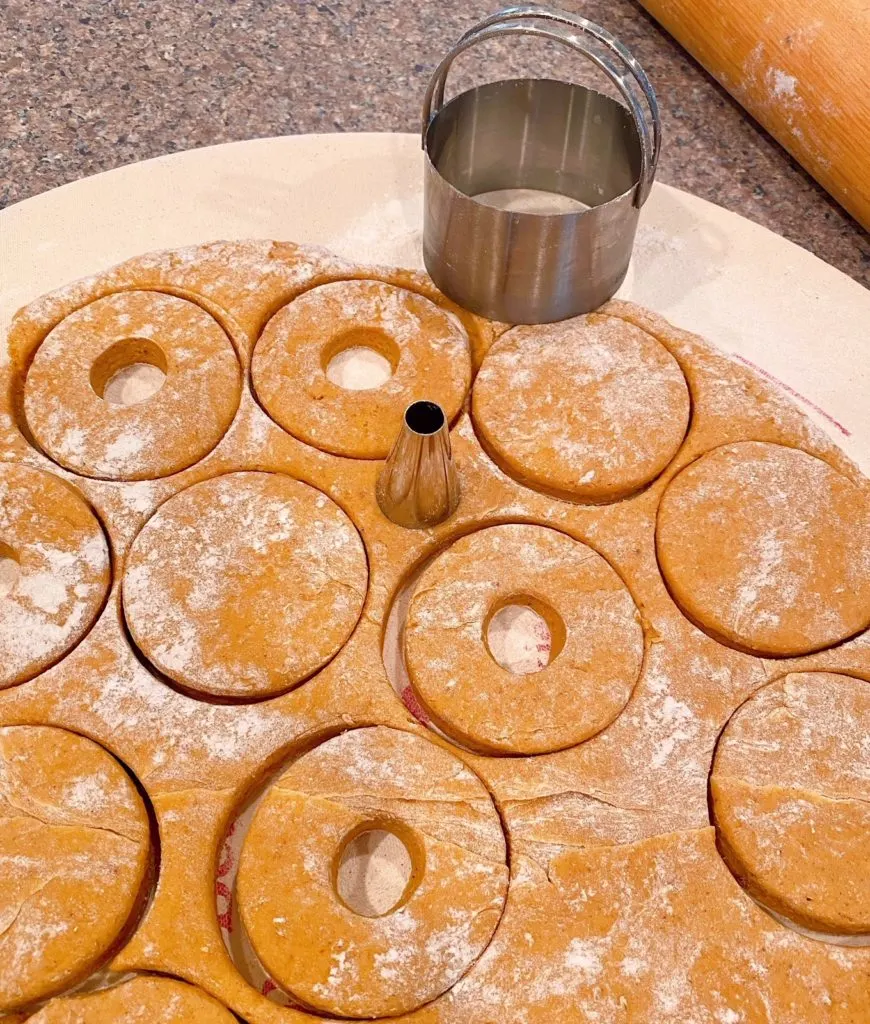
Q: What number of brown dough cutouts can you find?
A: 11